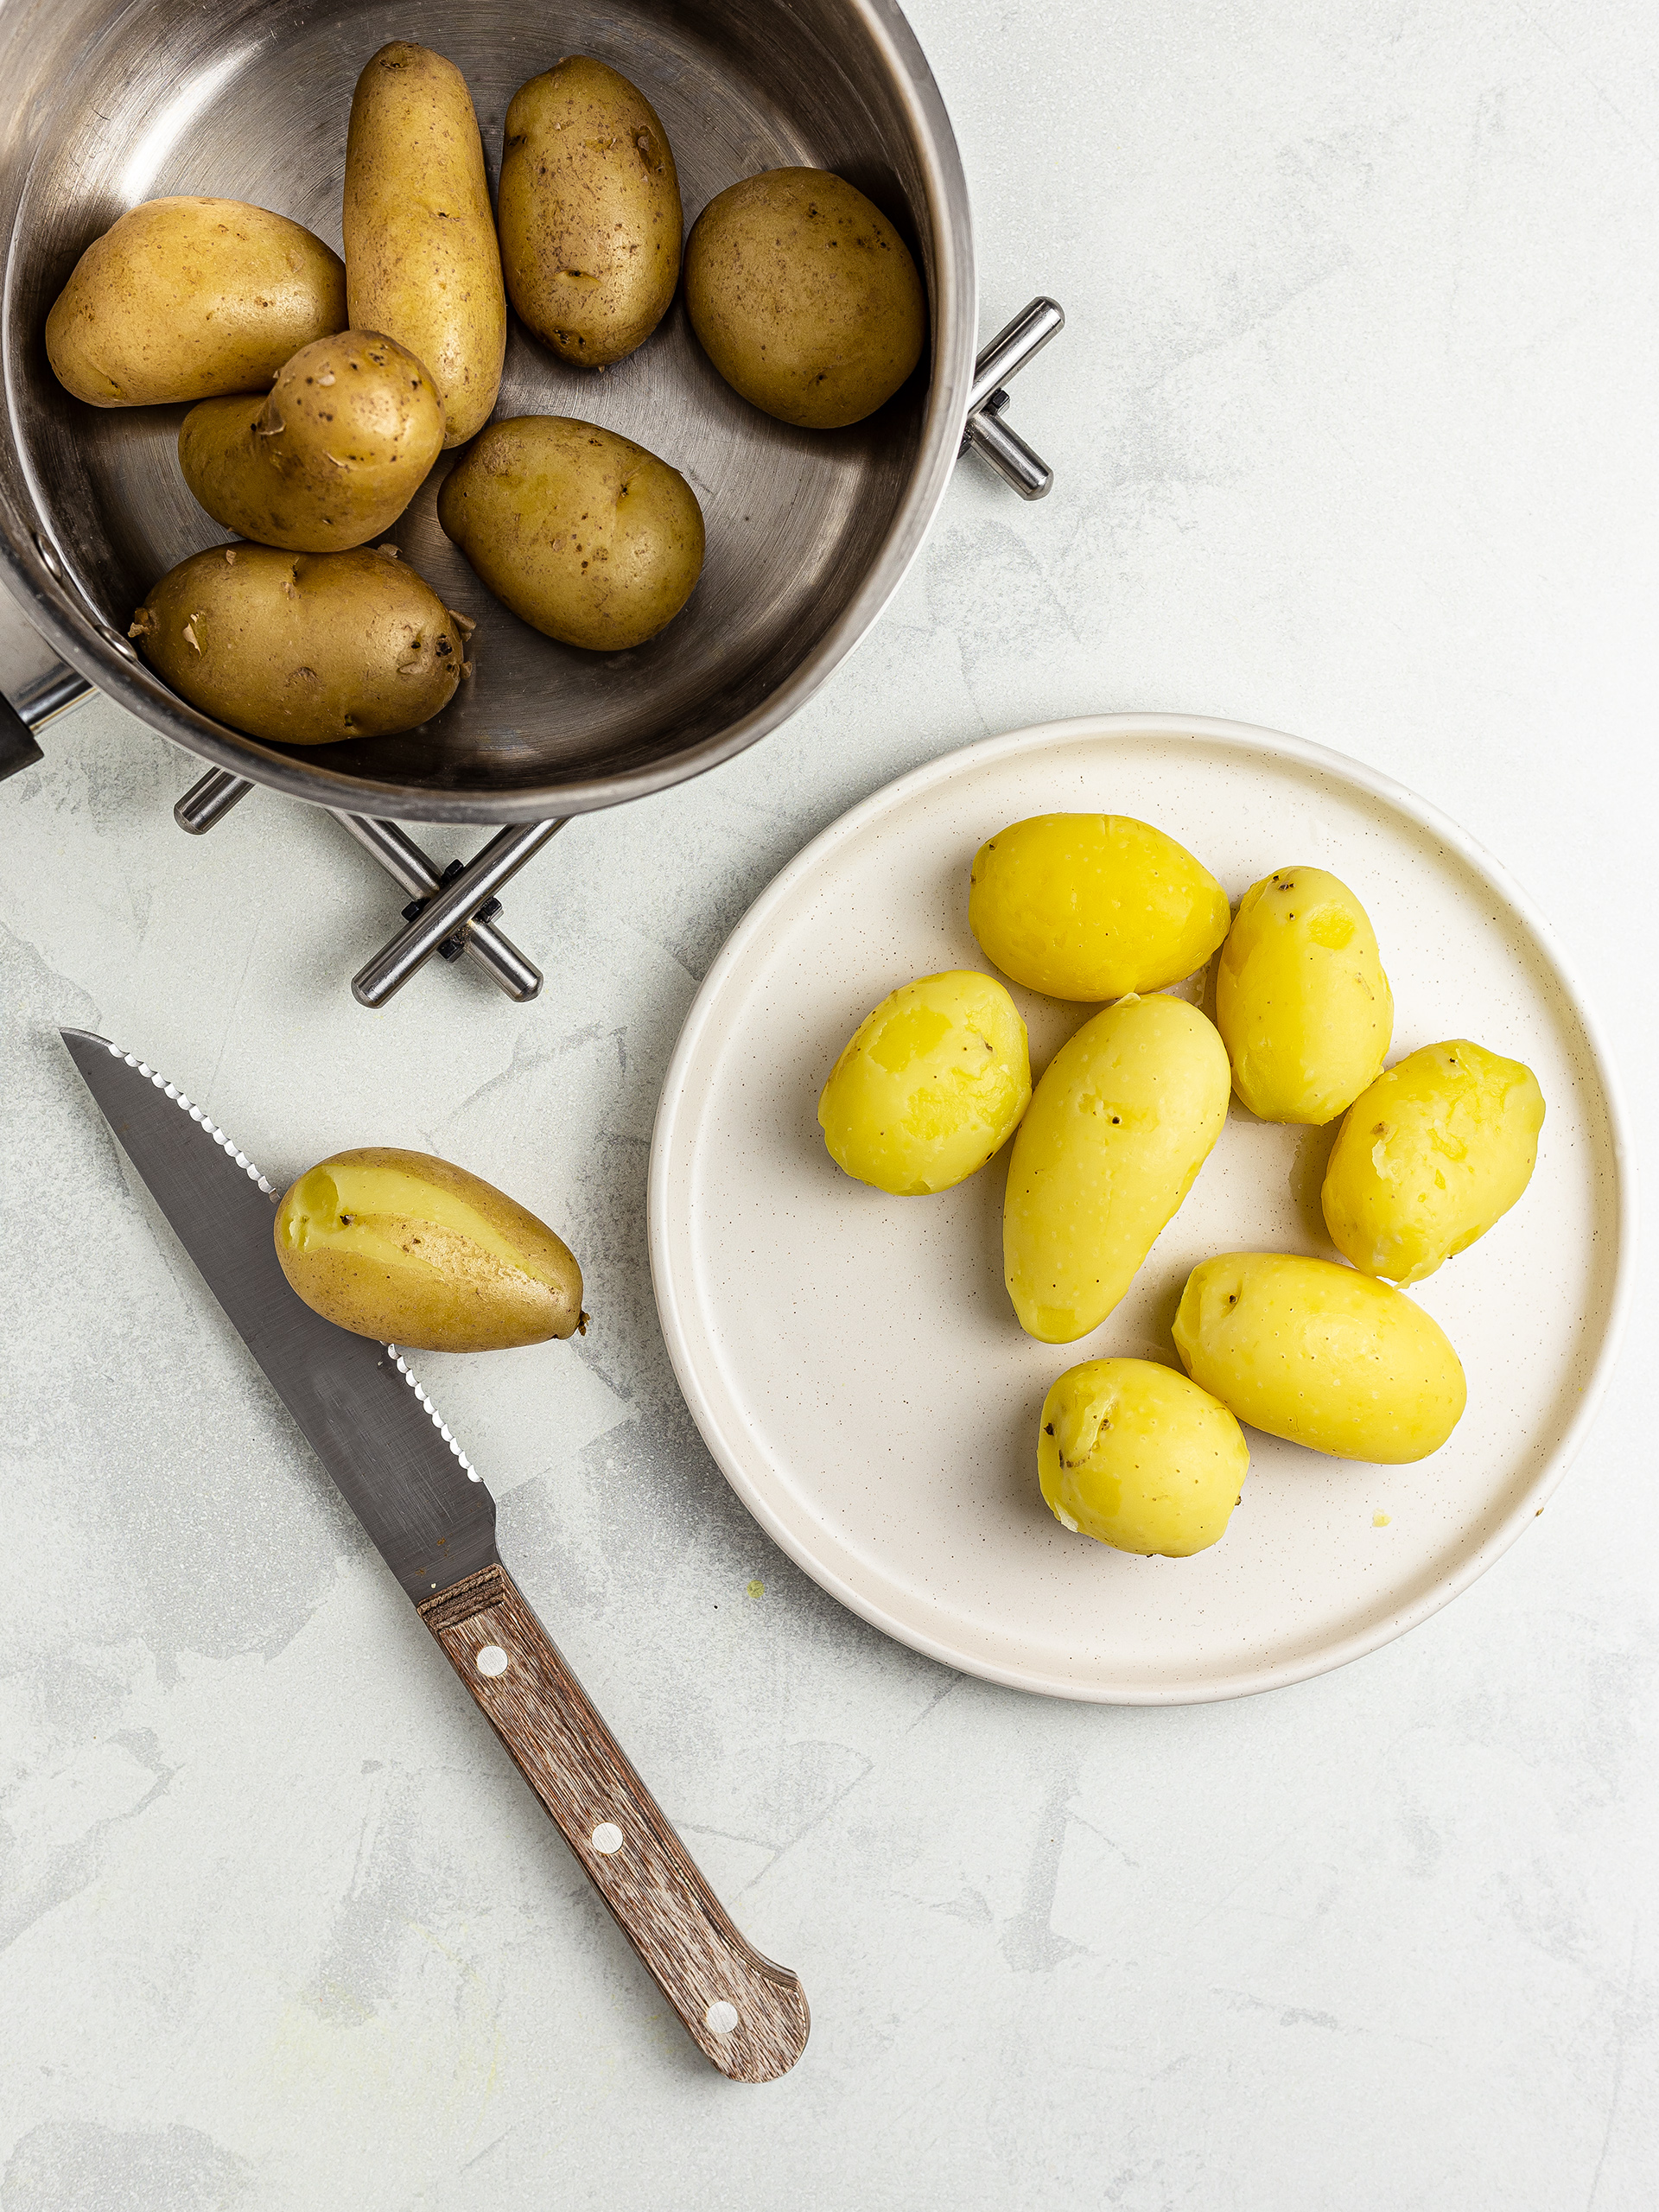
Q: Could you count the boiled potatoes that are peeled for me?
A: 7